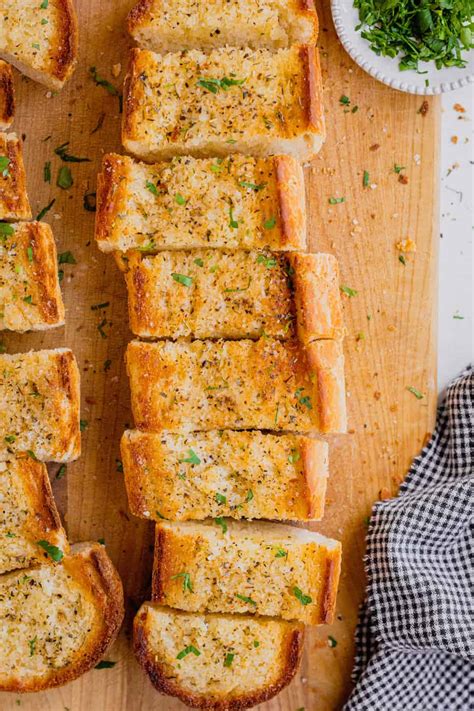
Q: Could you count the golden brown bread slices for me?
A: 15